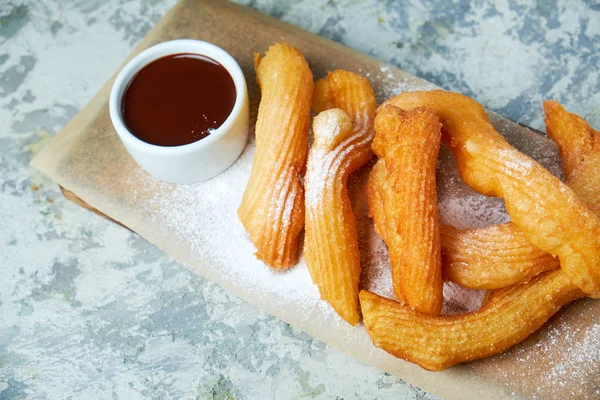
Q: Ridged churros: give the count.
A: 7